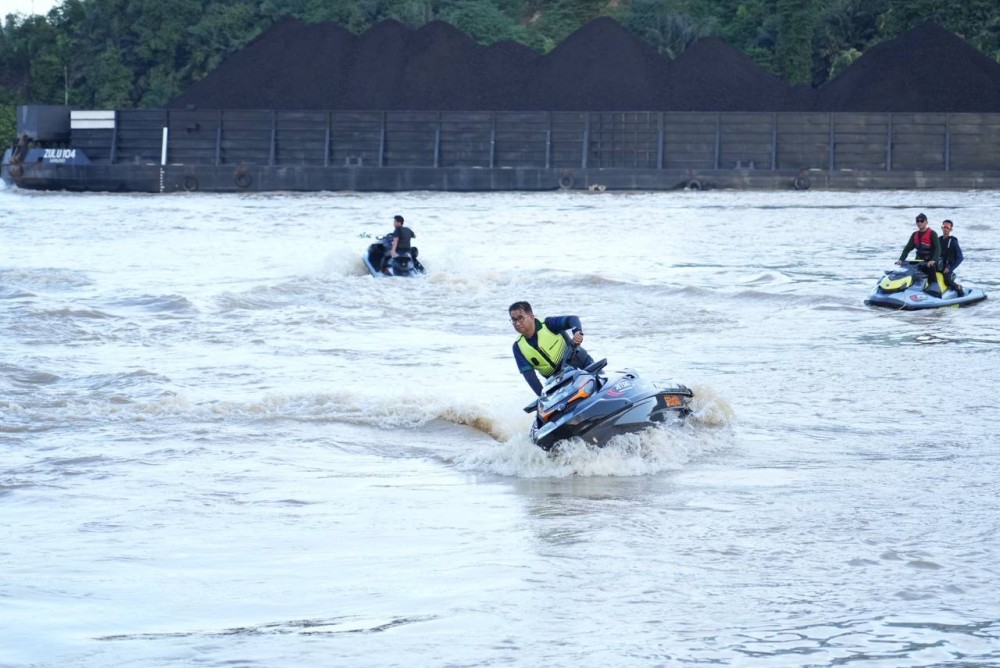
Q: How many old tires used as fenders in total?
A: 5